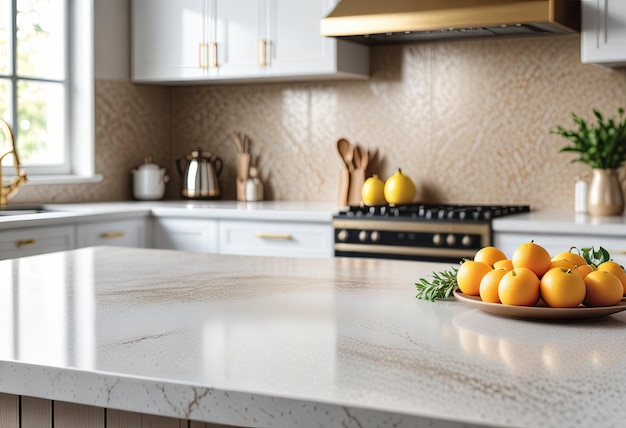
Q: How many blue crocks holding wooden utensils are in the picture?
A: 0